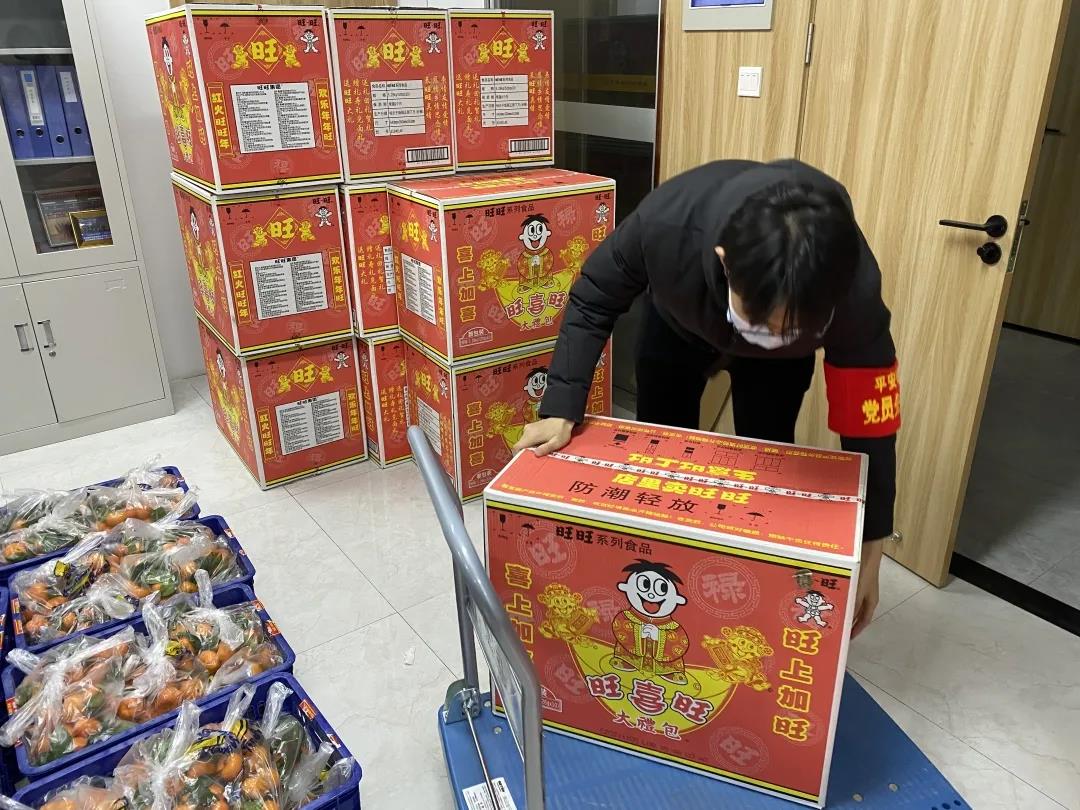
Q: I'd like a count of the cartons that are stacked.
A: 9